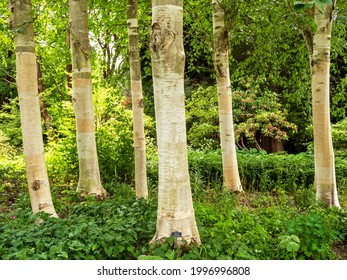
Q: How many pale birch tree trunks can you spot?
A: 6